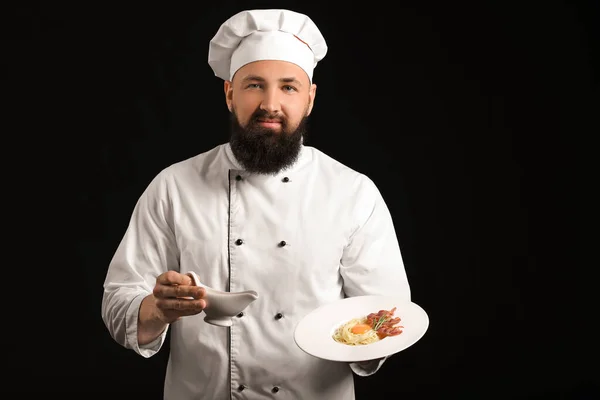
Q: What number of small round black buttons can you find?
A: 8